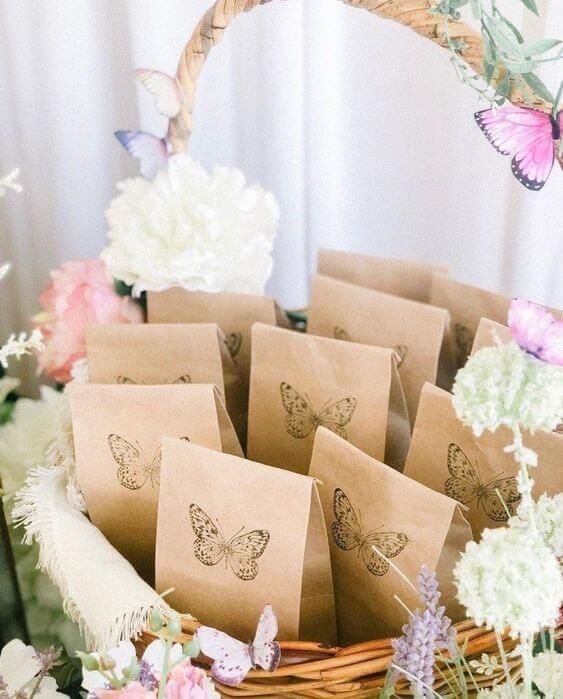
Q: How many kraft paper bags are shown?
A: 11